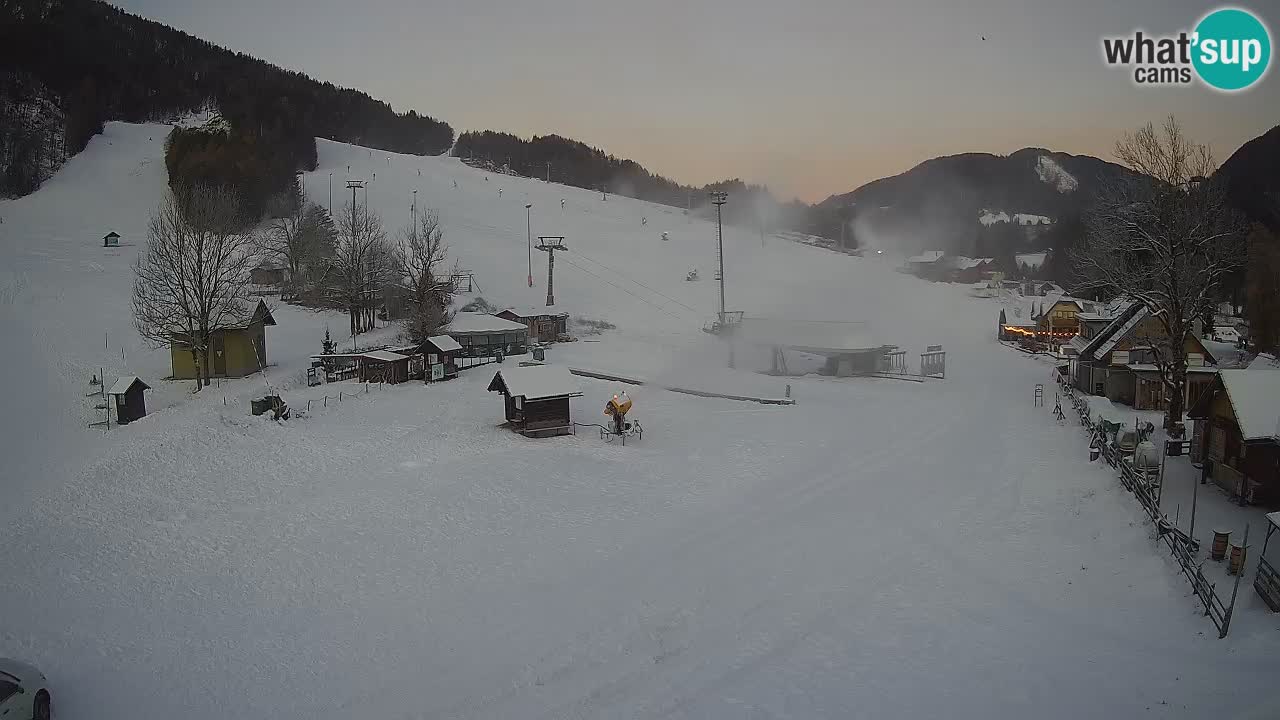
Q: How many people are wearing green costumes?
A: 0